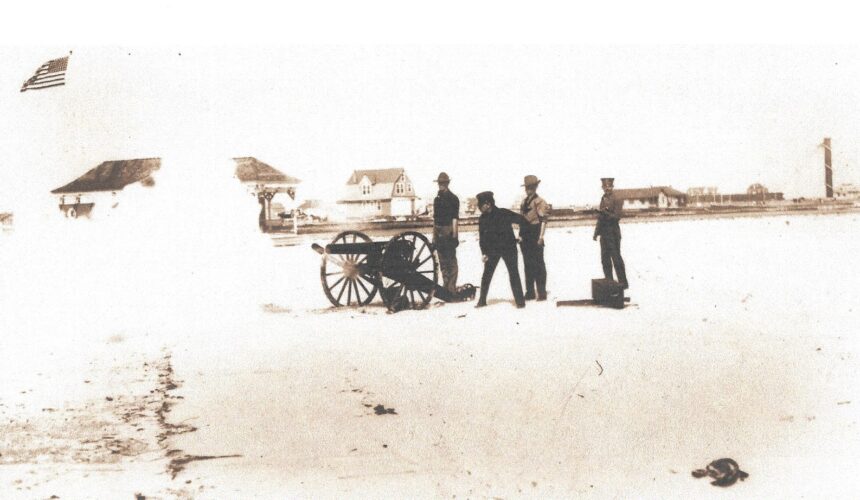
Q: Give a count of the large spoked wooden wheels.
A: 2